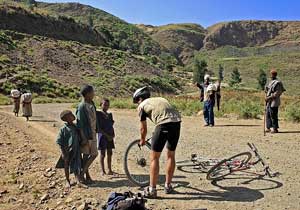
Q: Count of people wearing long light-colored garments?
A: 2